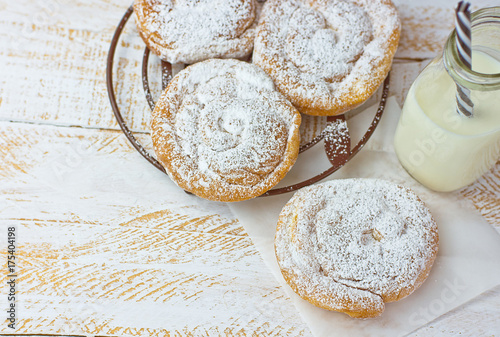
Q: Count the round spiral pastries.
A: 4